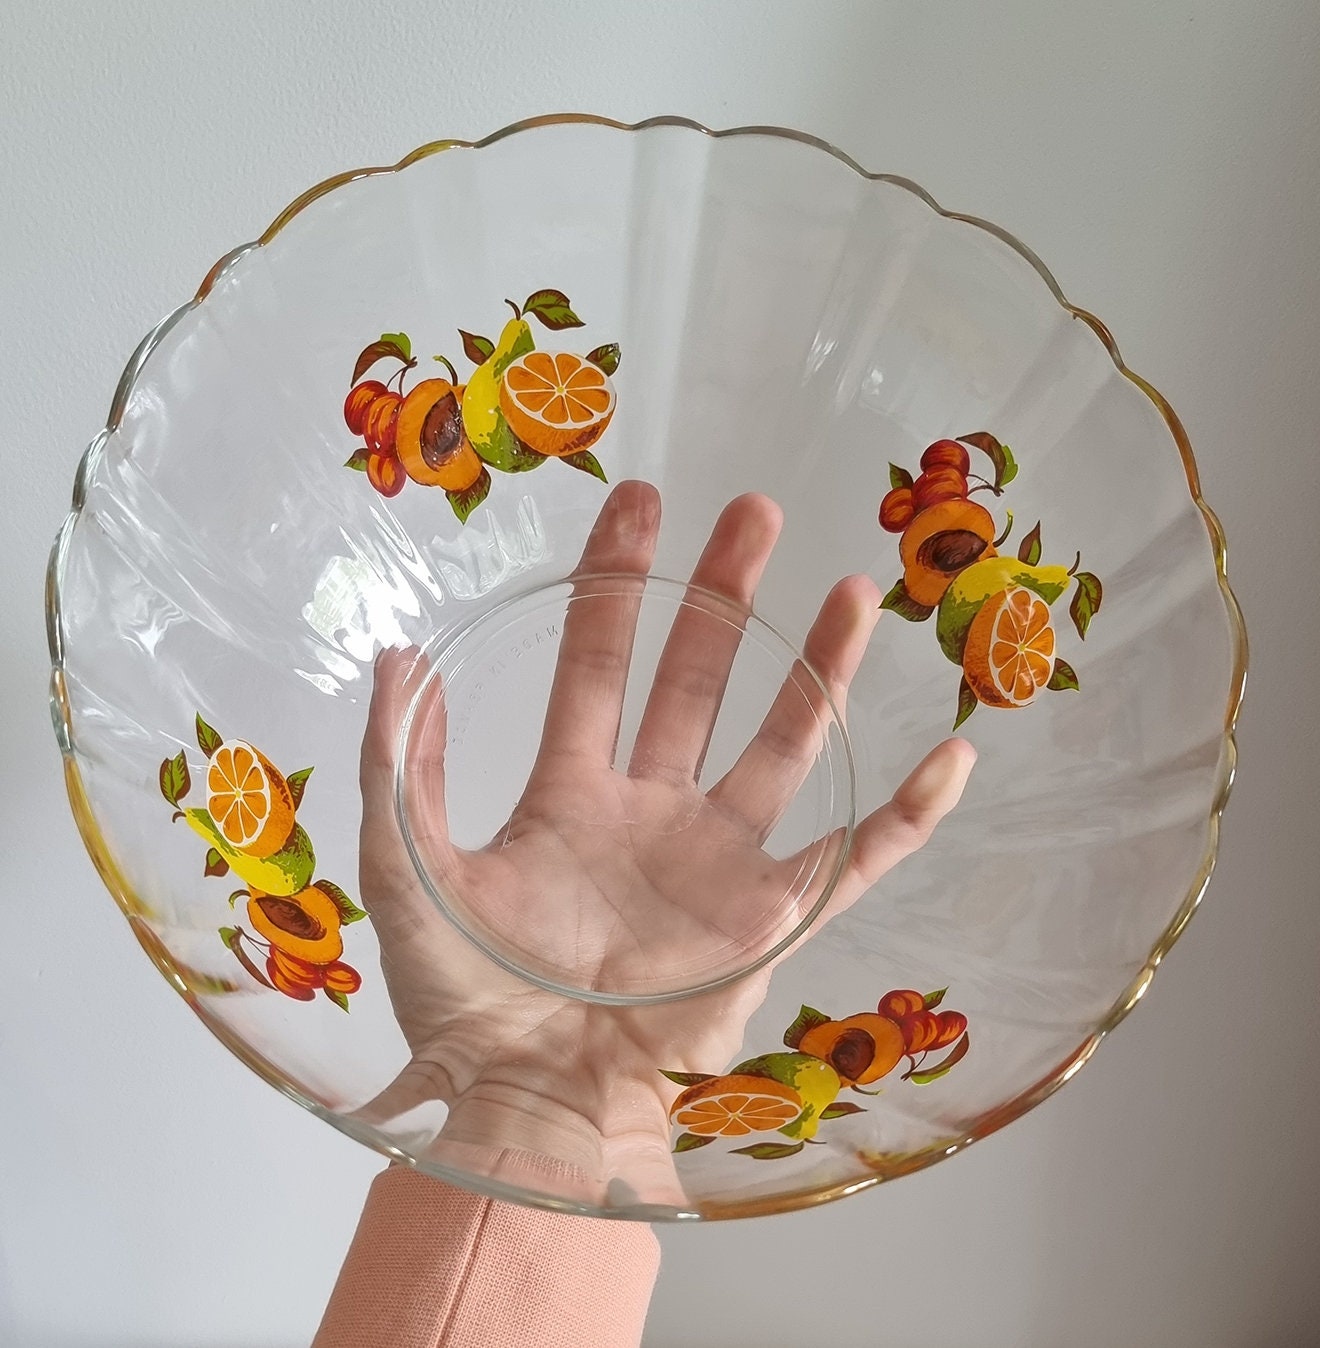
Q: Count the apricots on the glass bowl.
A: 4